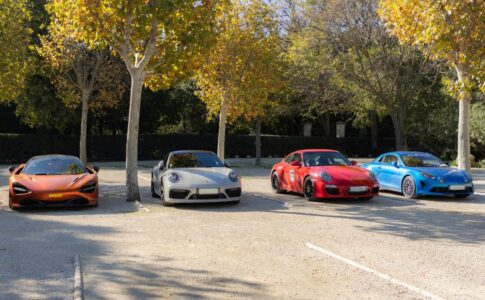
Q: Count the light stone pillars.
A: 2